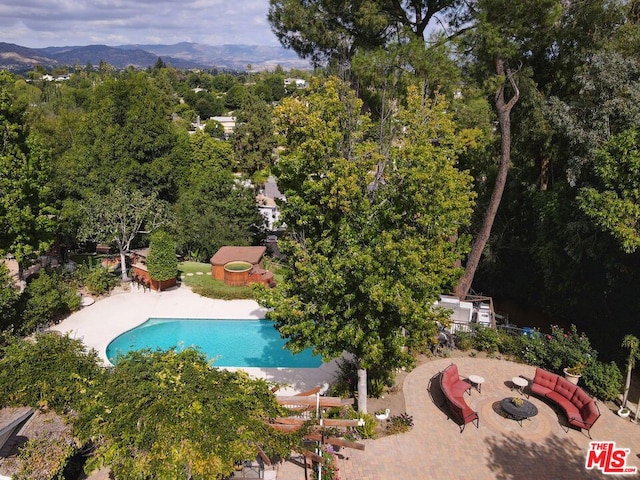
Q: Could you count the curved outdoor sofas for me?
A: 2